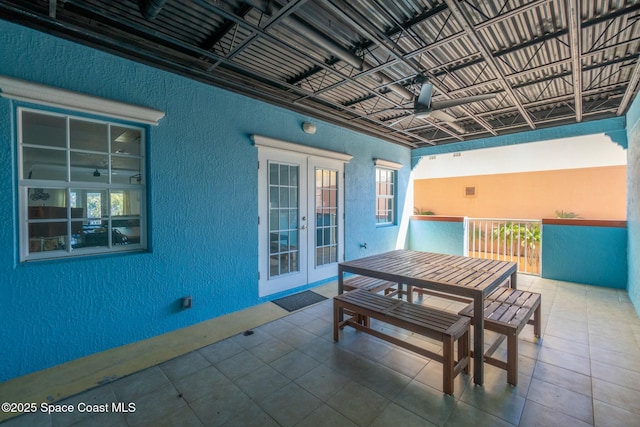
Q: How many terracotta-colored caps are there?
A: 2